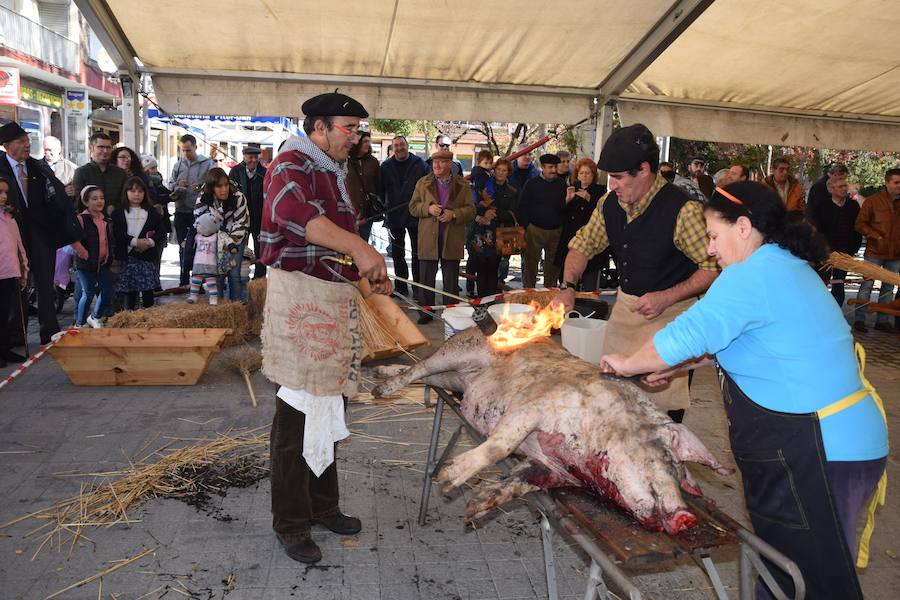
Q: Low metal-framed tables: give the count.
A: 1